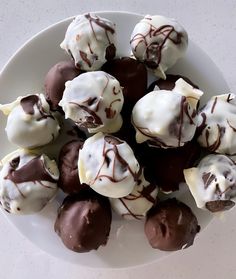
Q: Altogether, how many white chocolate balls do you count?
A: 10